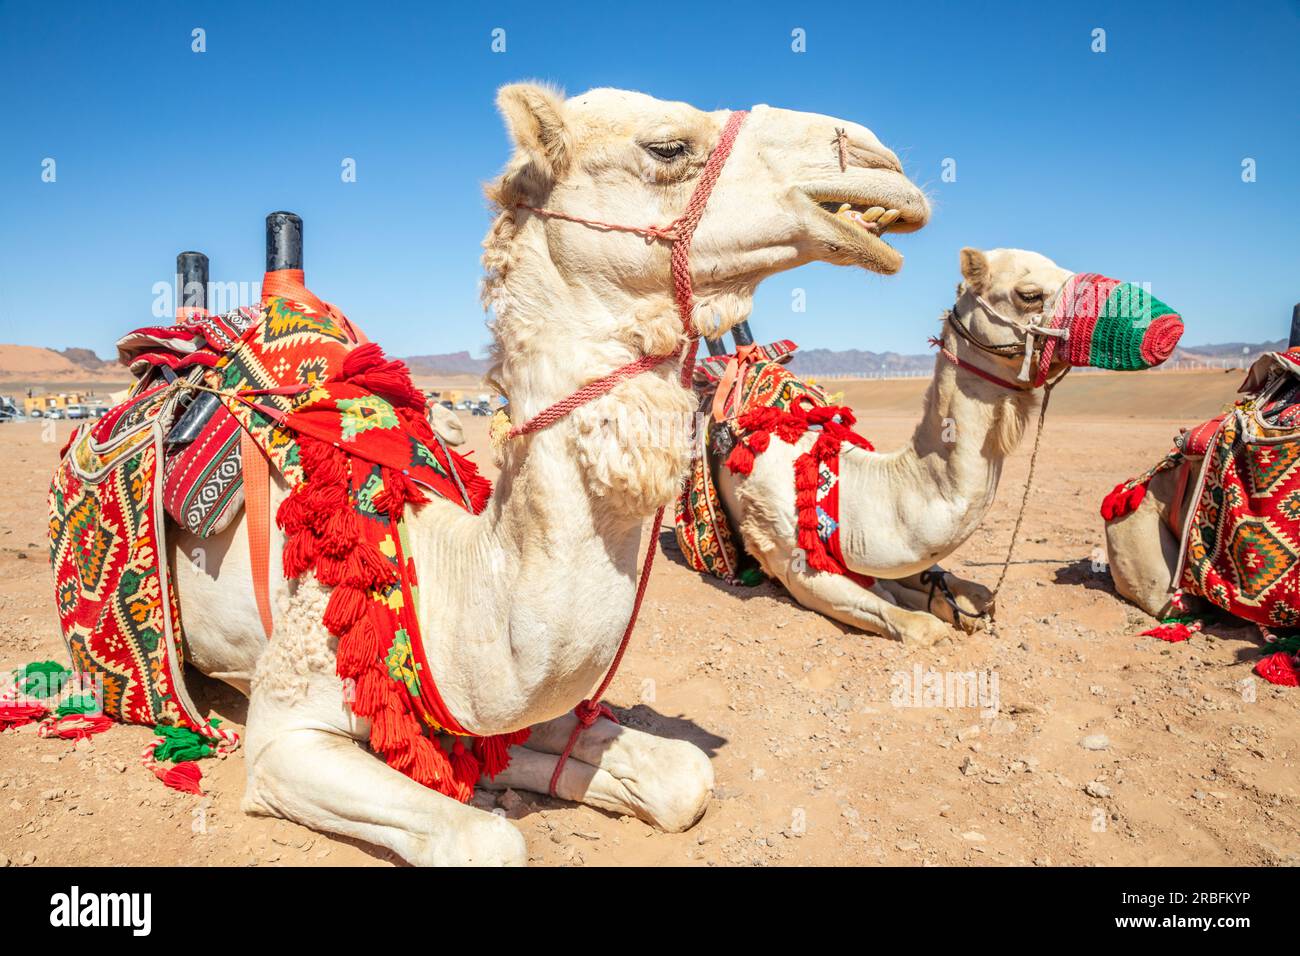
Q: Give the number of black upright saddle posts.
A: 5